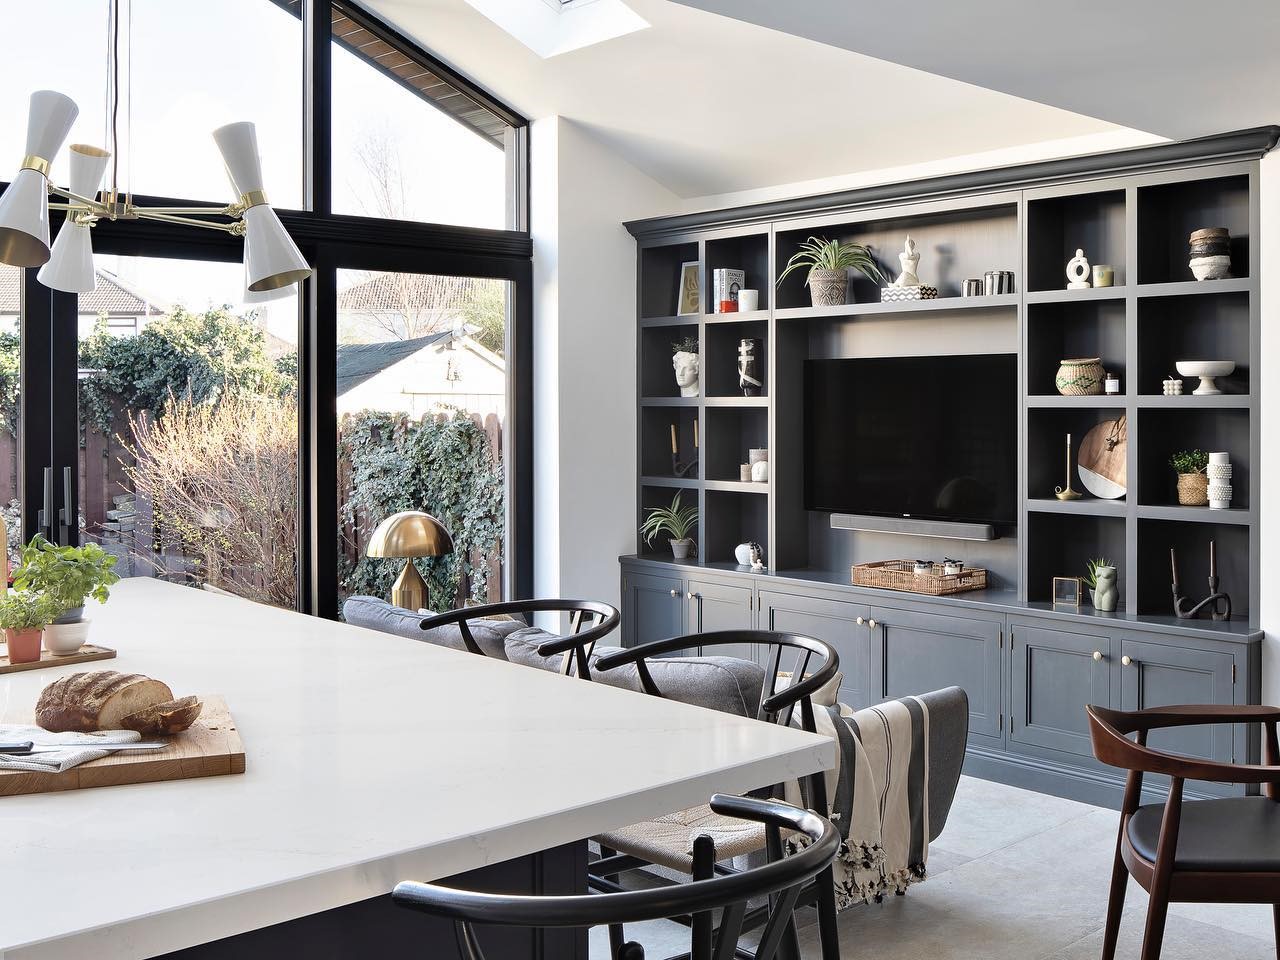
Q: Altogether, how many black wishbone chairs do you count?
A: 3